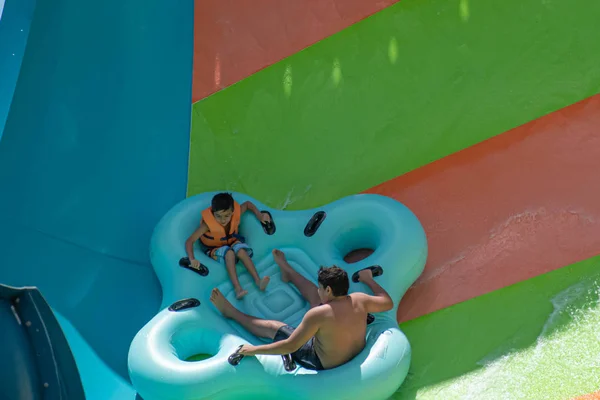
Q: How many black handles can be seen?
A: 8